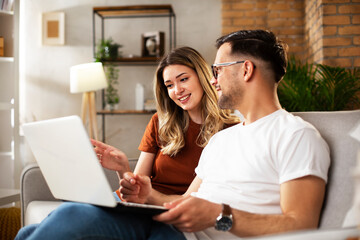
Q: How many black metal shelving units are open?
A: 1